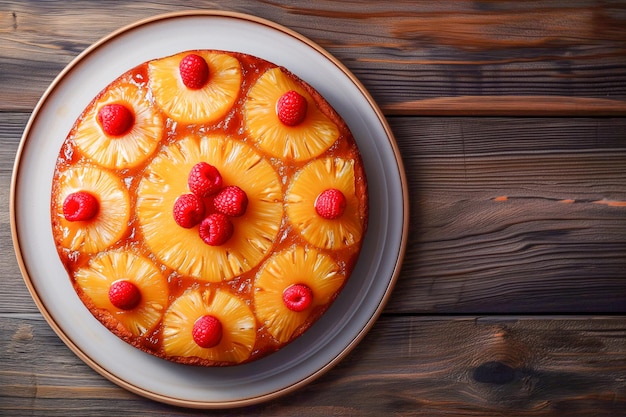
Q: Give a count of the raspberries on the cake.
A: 12